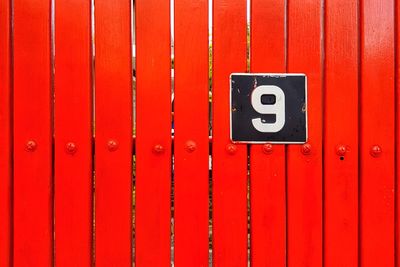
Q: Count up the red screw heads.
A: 10